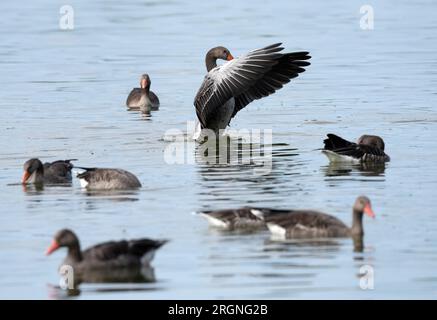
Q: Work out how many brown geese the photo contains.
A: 8